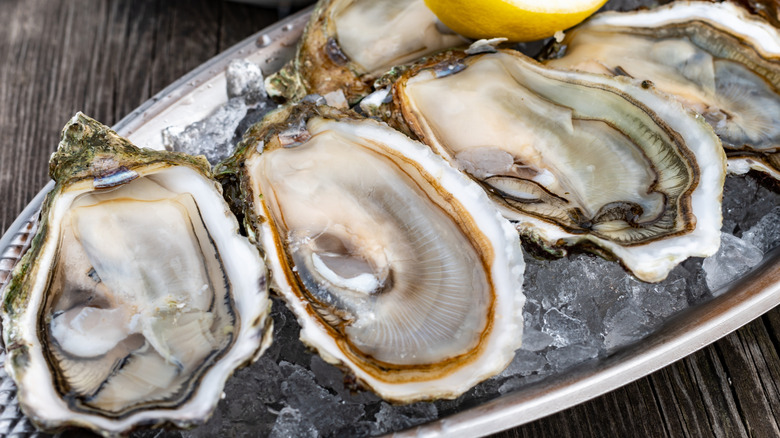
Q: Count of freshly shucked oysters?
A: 5